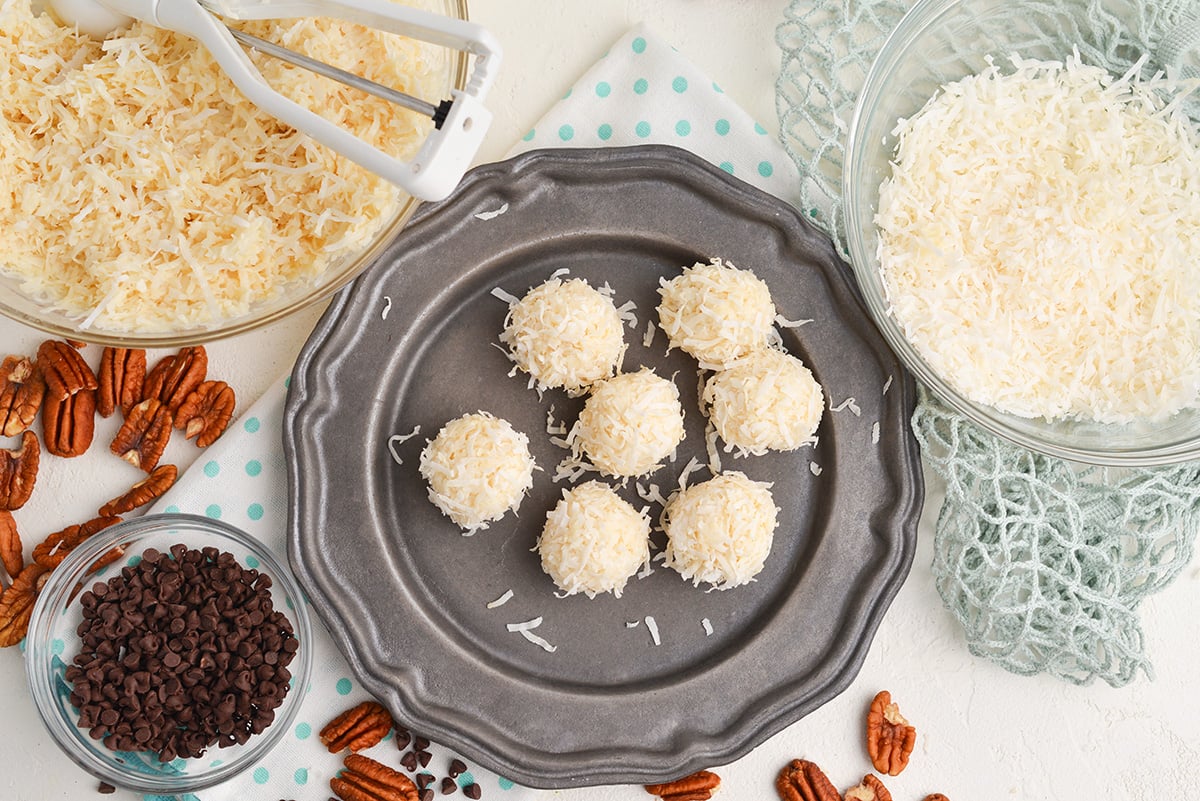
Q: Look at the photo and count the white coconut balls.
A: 7